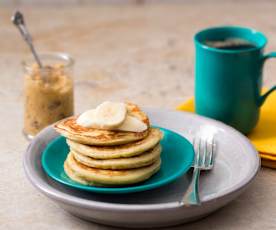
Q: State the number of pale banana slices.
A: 3